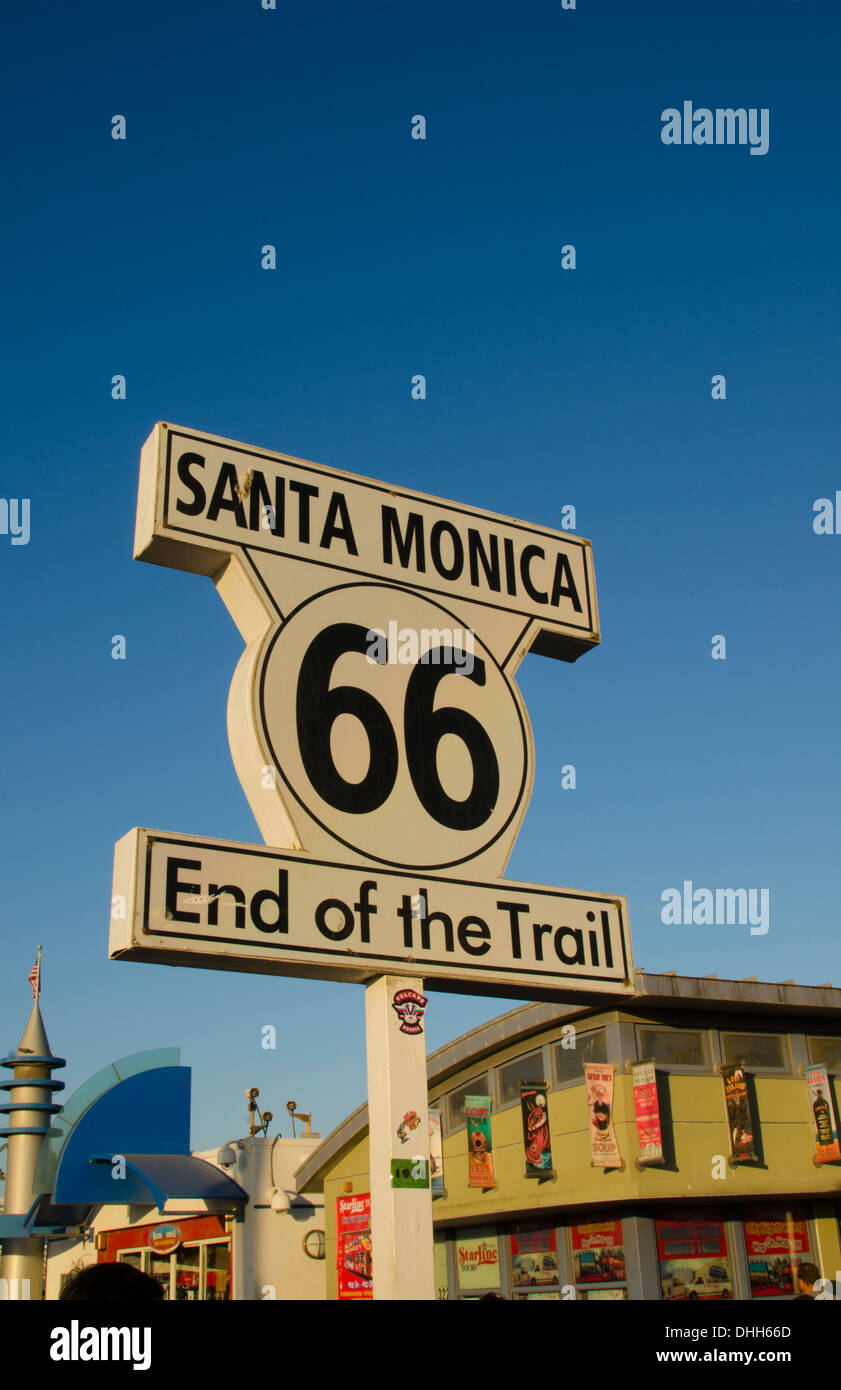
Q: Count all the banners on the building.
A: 7